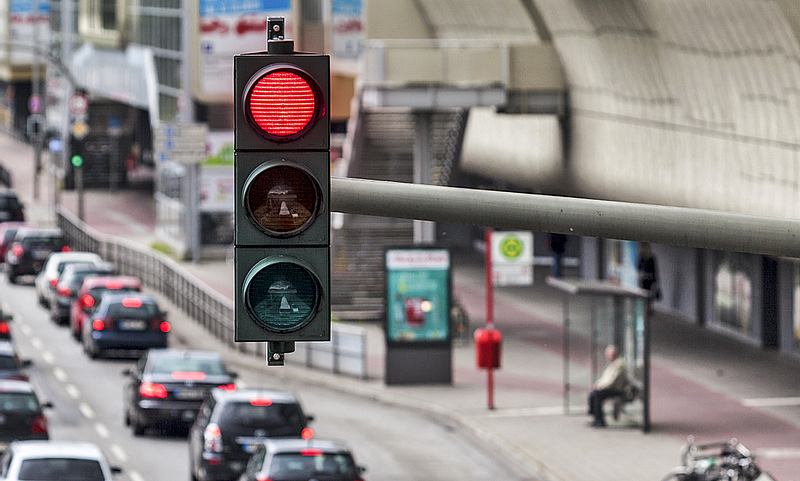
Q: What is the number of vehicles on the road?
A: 15